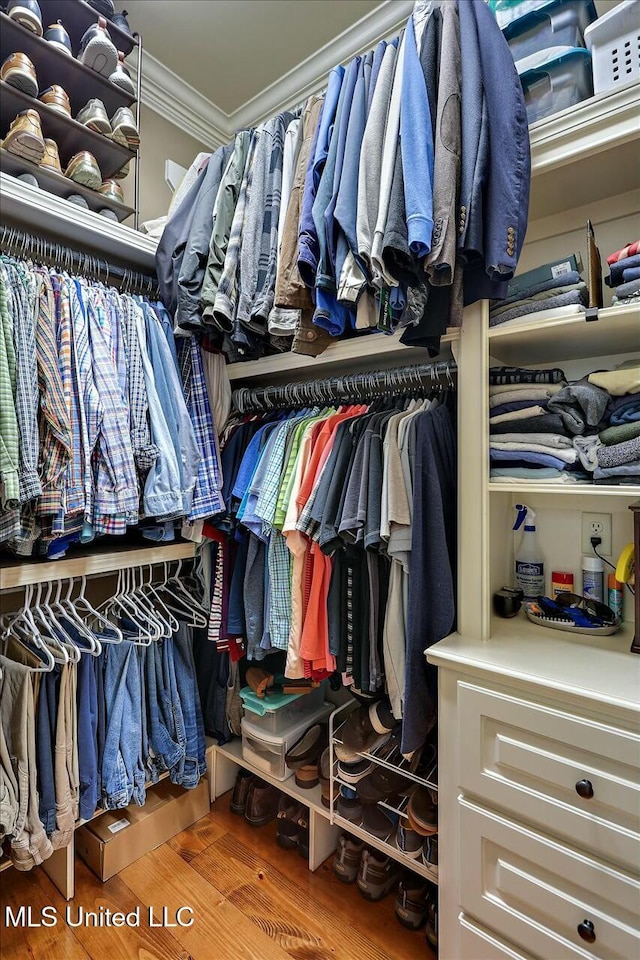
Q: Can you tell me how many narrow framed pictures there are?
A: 0